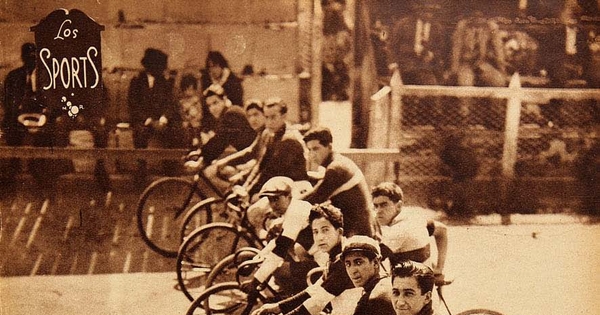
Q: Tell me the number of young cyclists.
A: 9